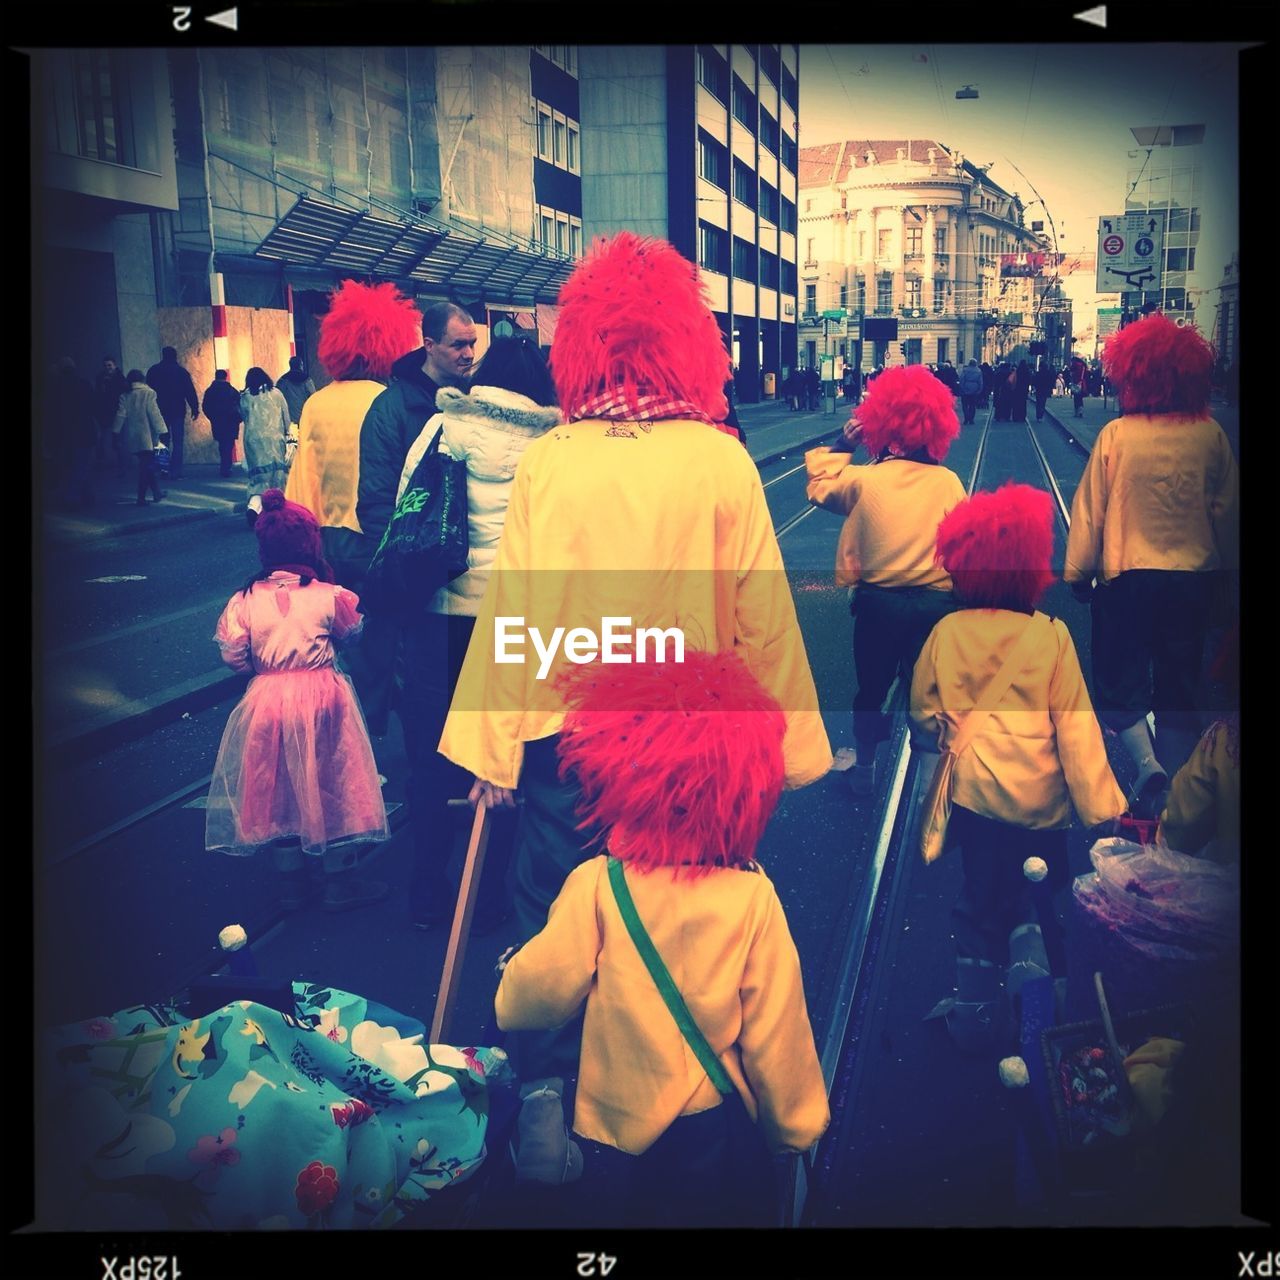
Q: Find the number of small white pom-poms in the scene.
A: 3